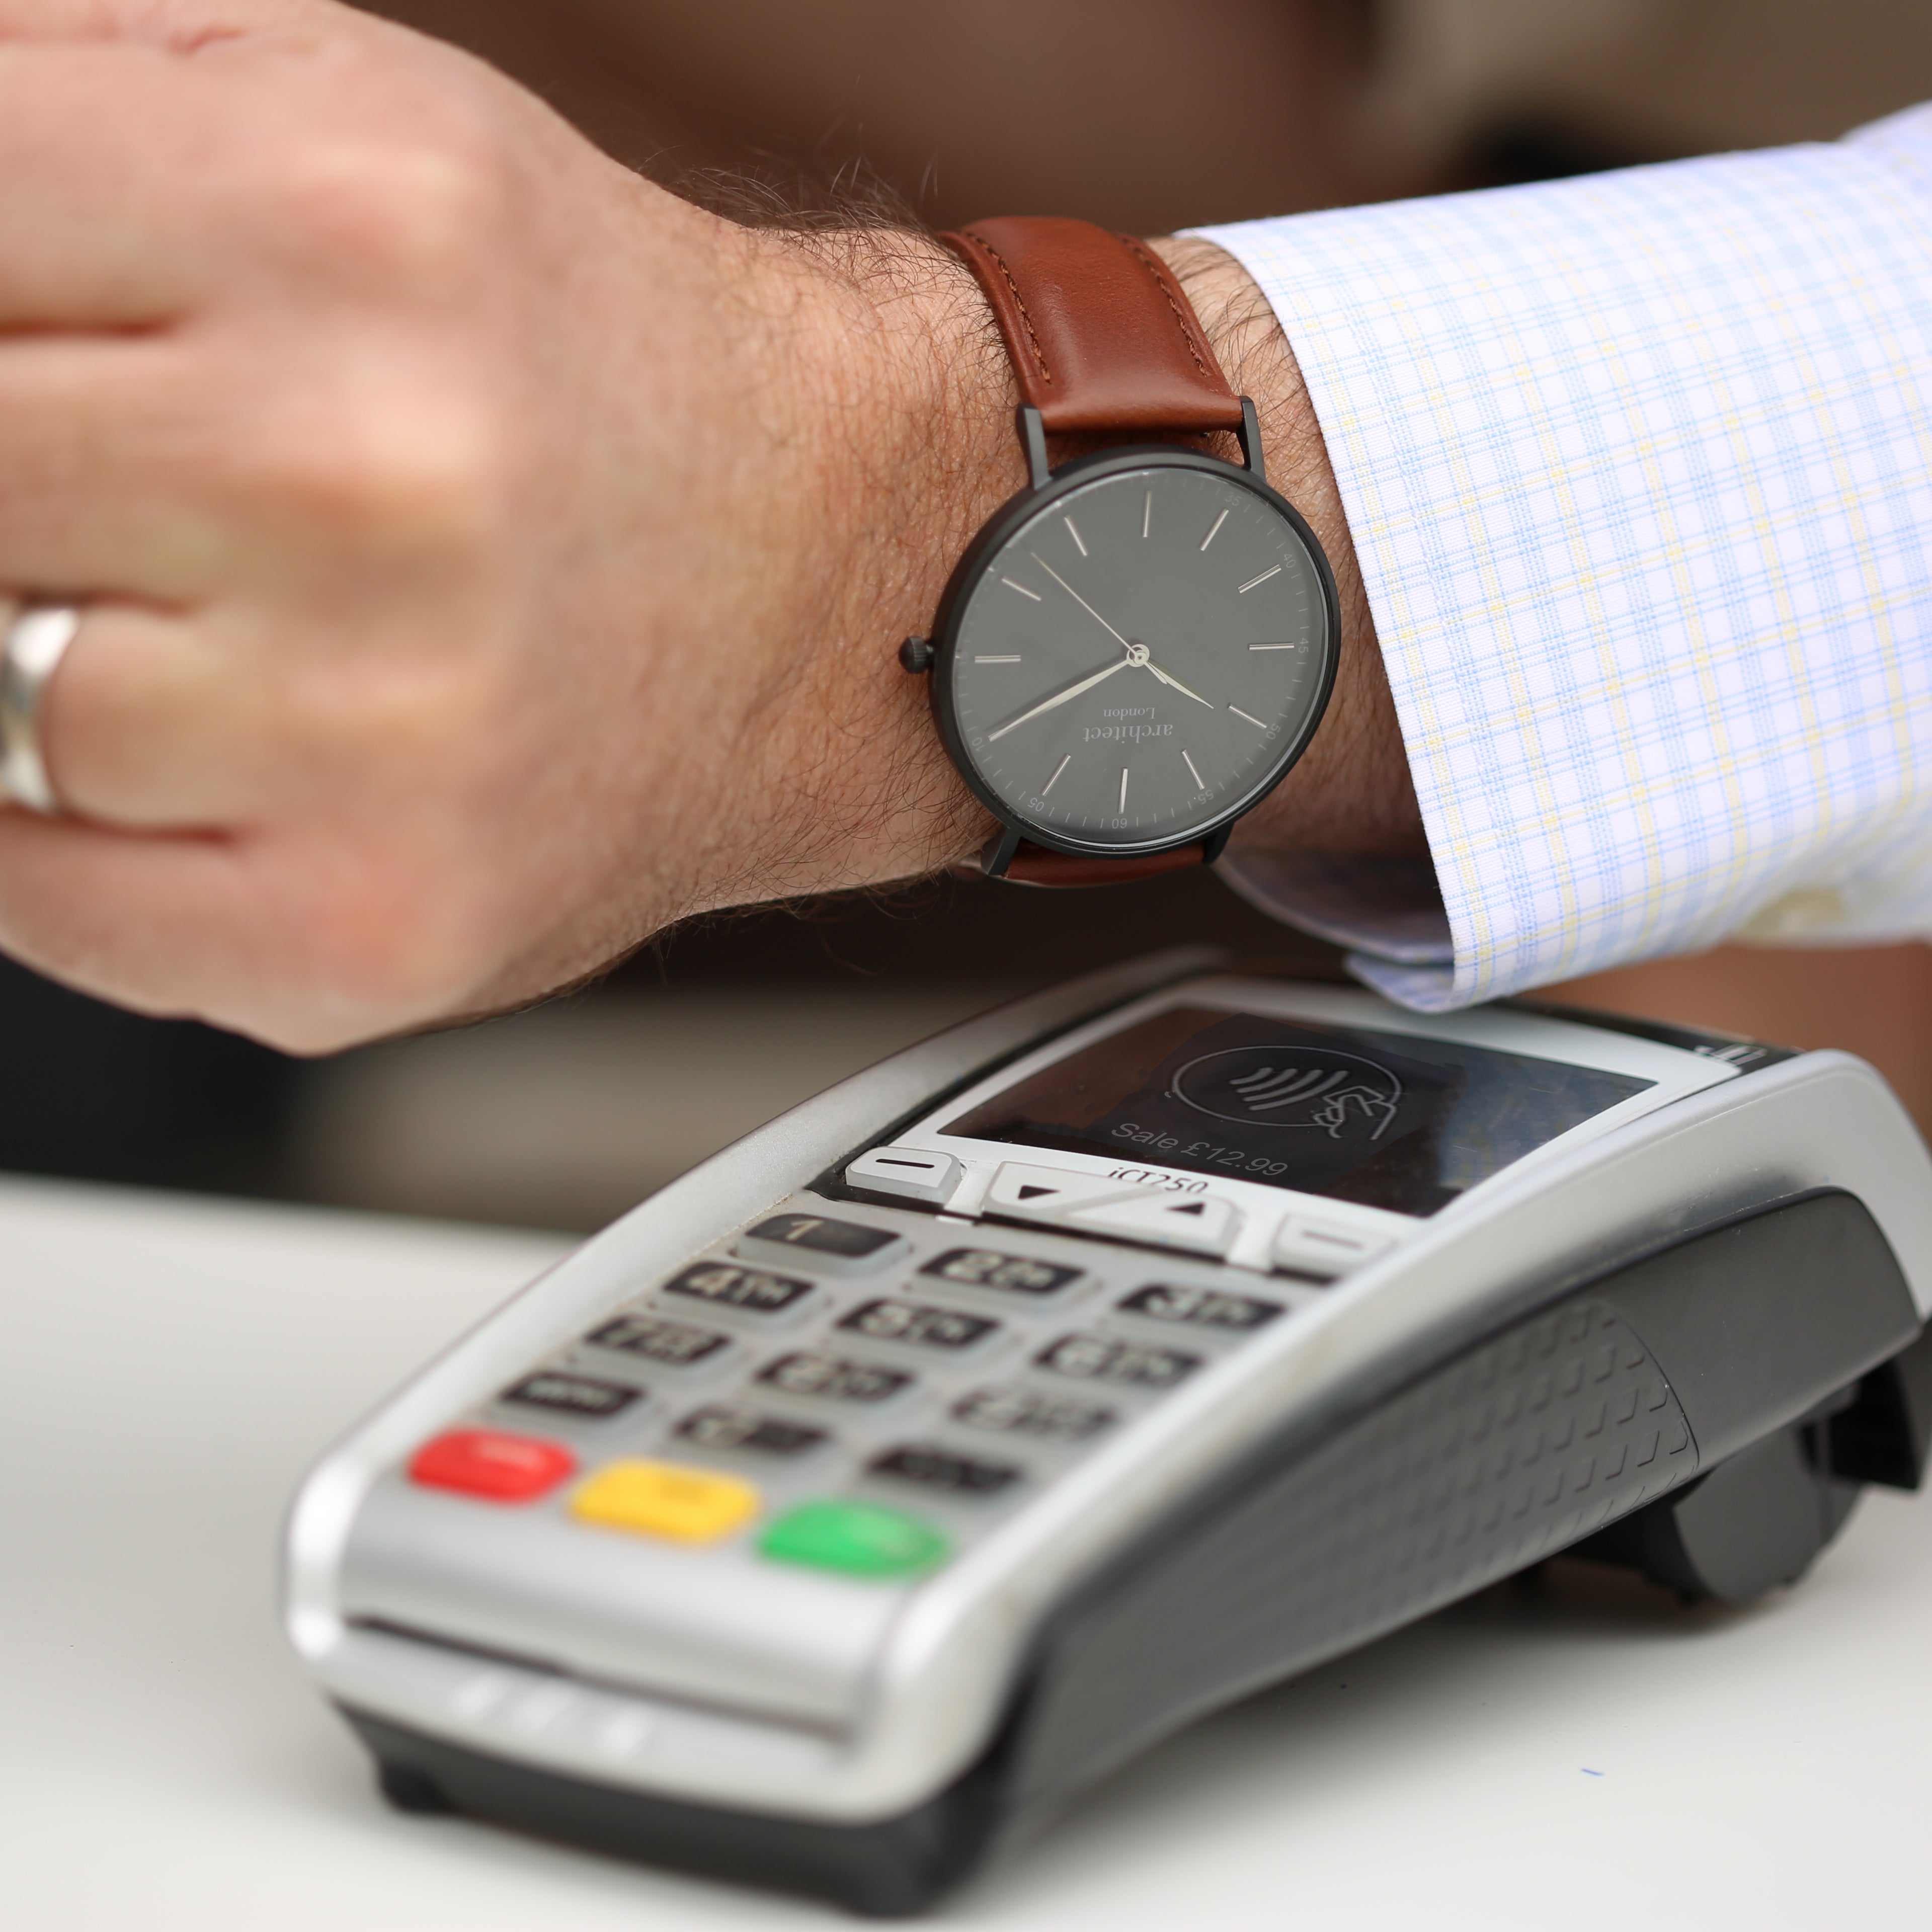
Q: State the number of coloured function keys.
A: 3